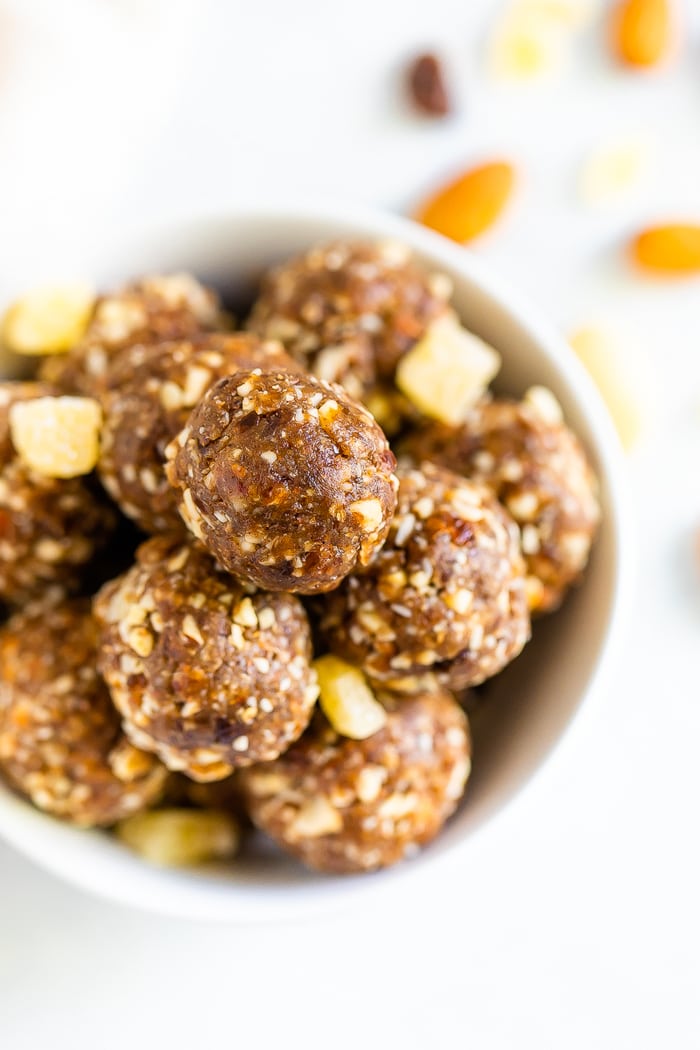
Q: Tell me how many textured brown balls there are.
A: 10